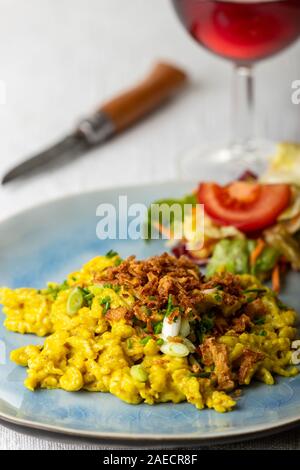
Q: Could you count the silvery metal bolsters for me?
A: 1